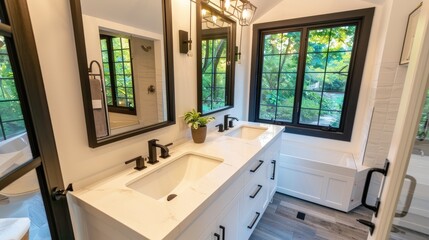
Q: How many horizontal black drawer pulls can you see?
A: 3